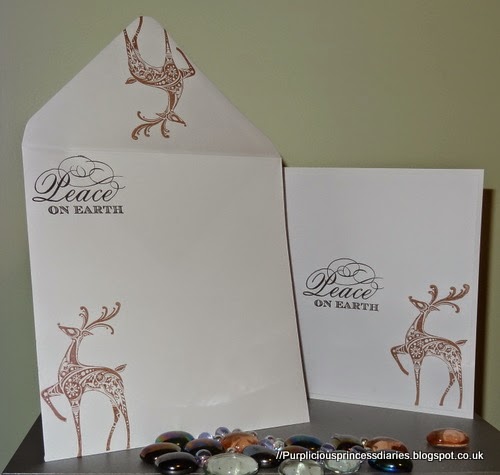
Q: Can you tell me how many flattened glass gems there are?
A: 15